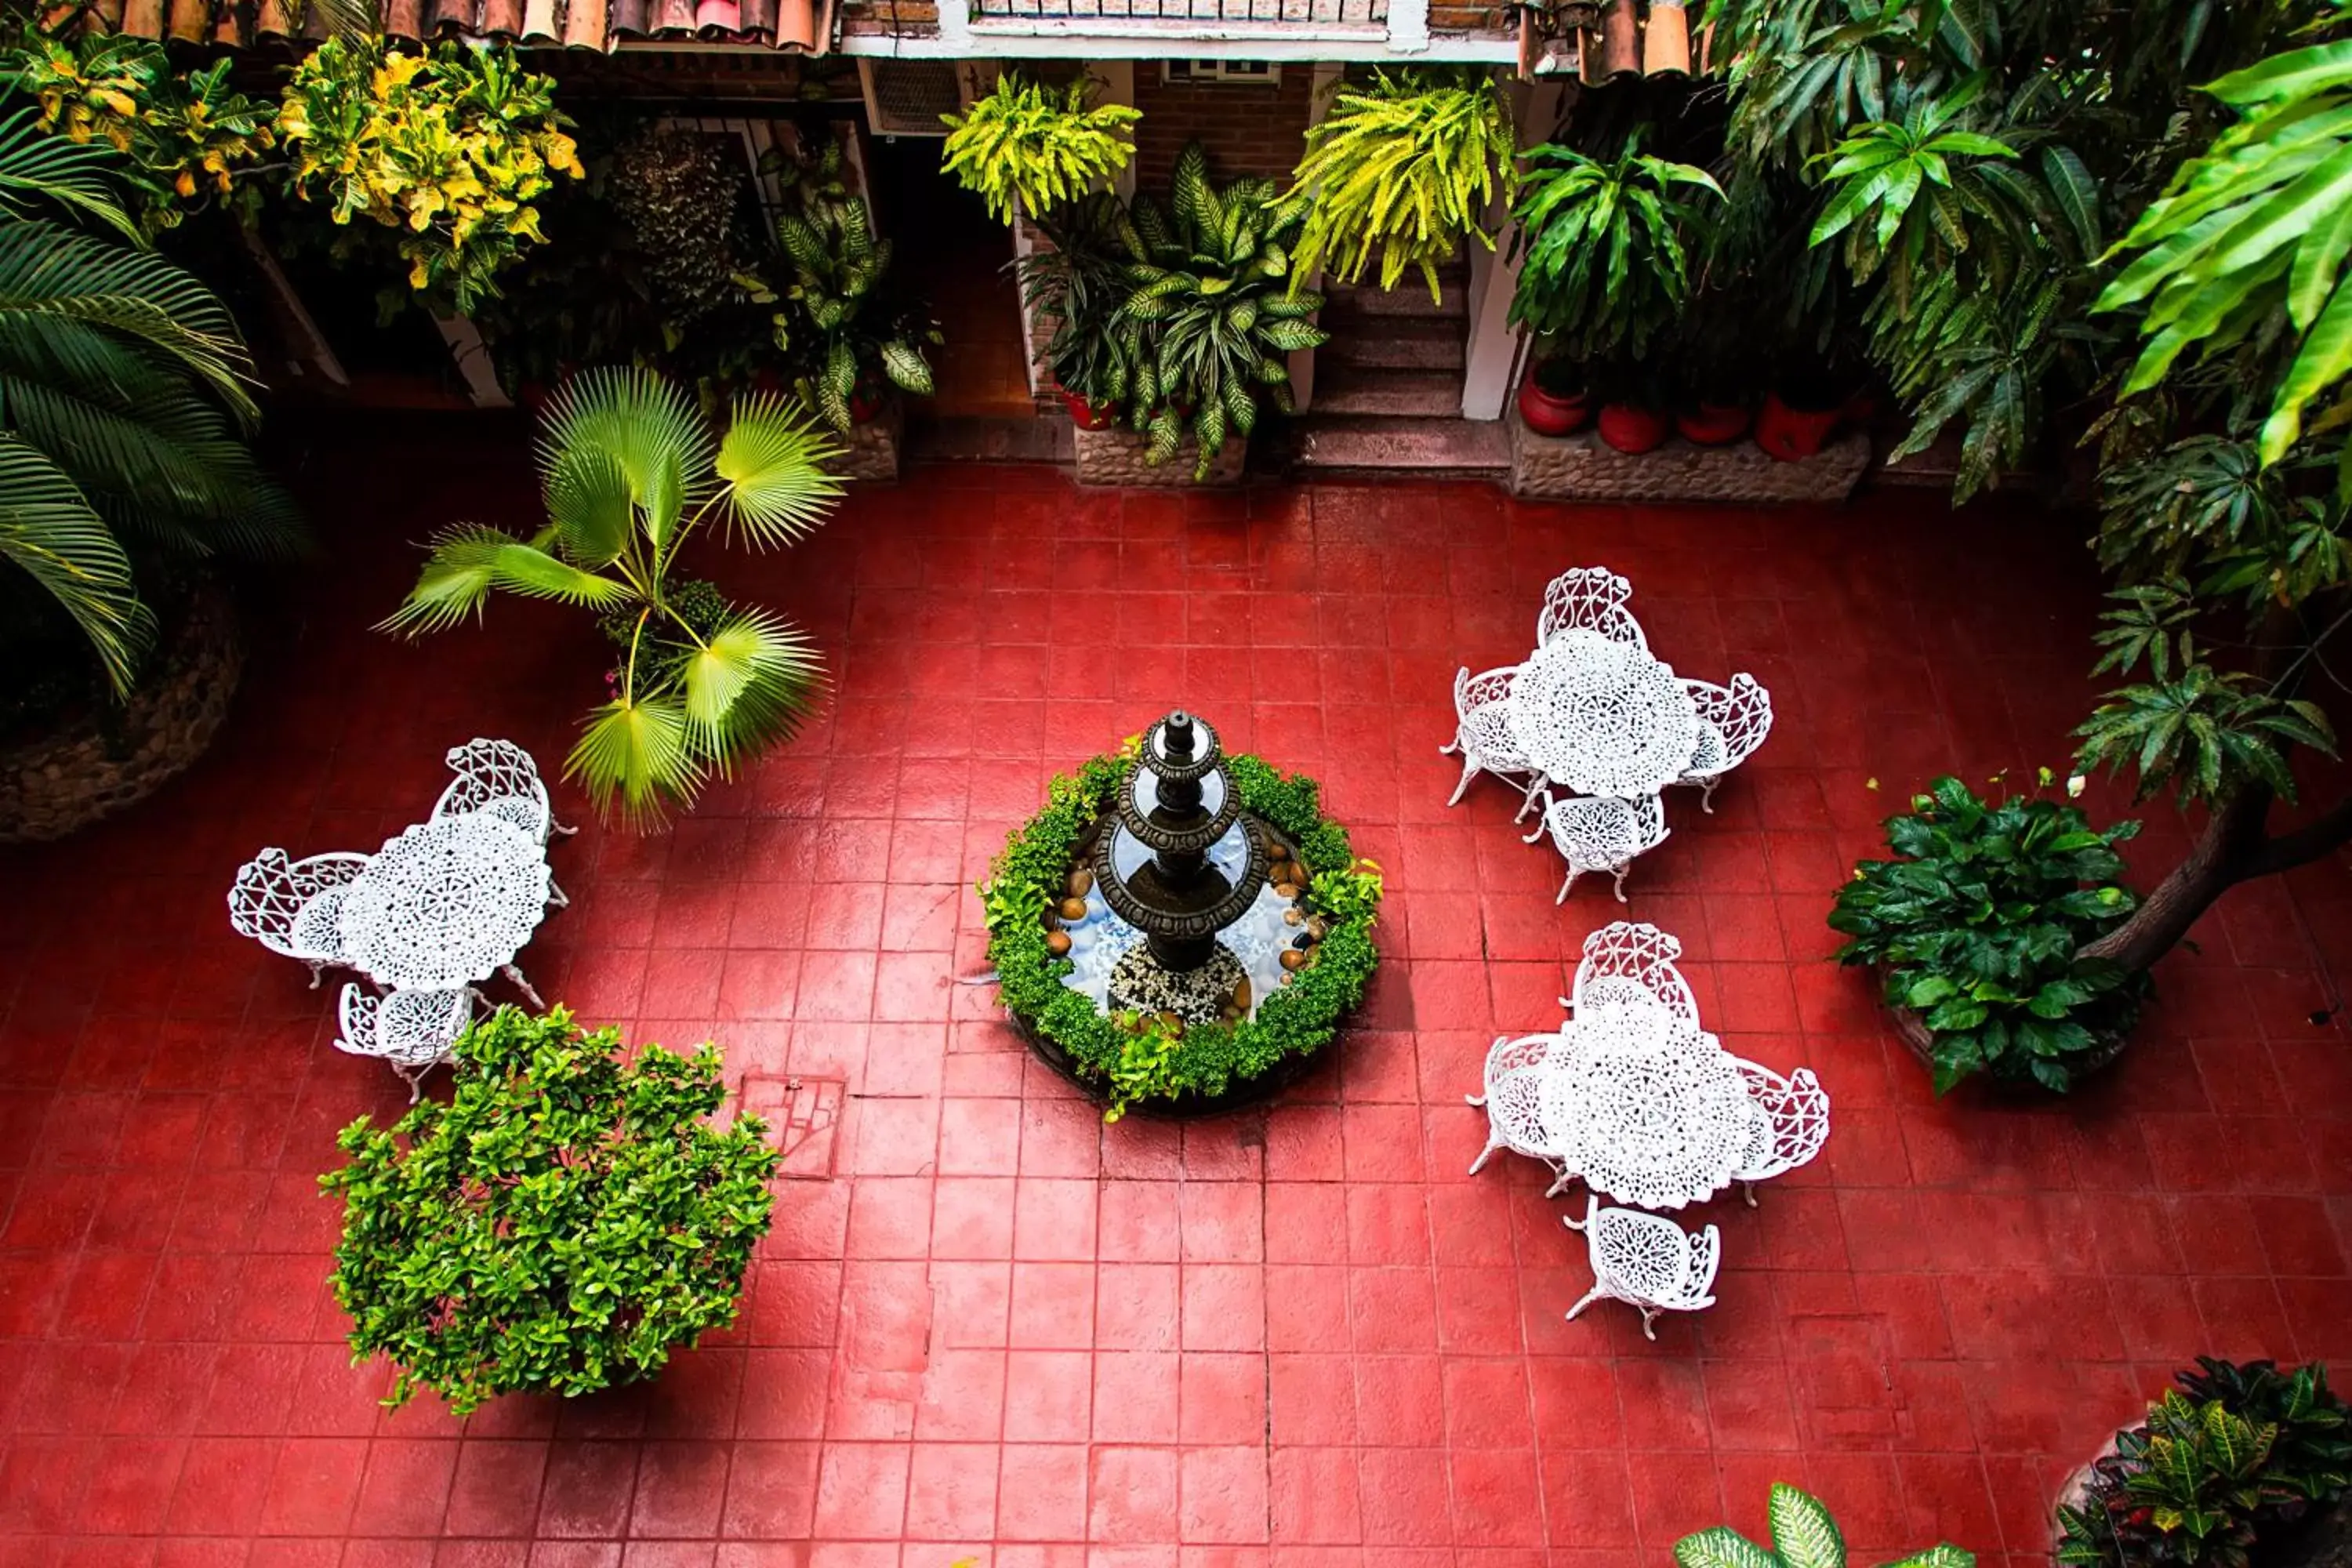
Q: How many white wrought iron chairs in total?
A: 11